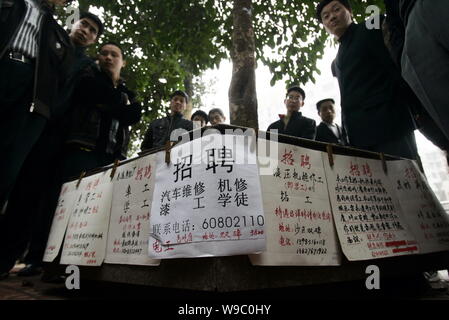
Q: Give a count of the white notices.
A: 7